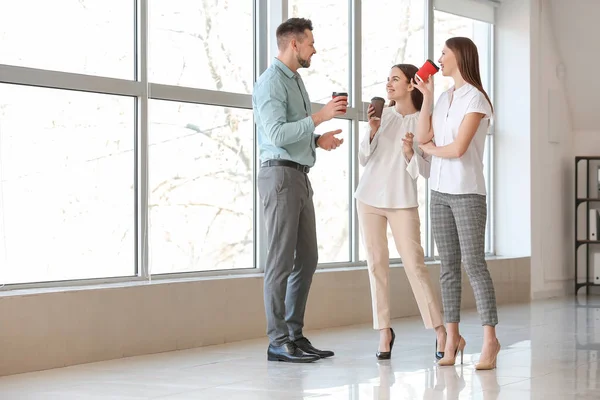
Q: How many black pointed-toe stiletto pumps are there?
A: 2